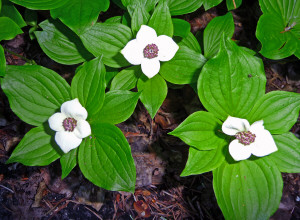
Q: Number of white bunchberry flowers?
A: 3